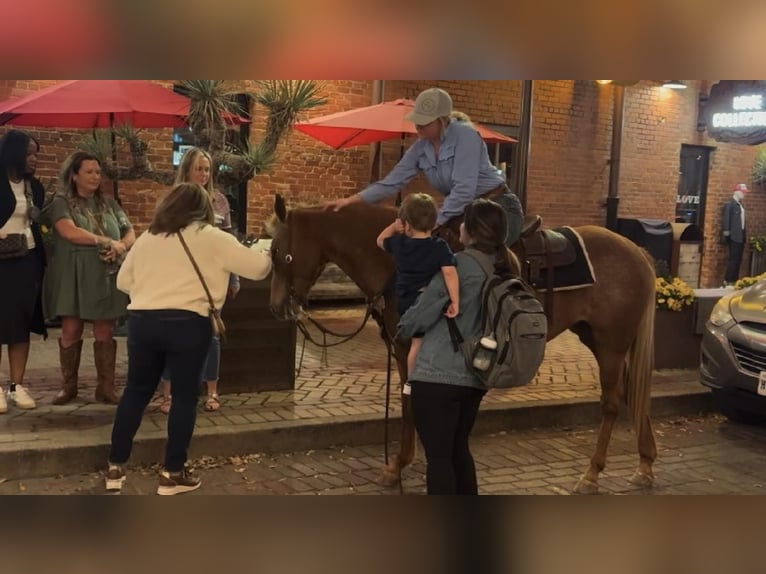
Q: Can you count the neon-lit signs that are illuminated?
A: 1